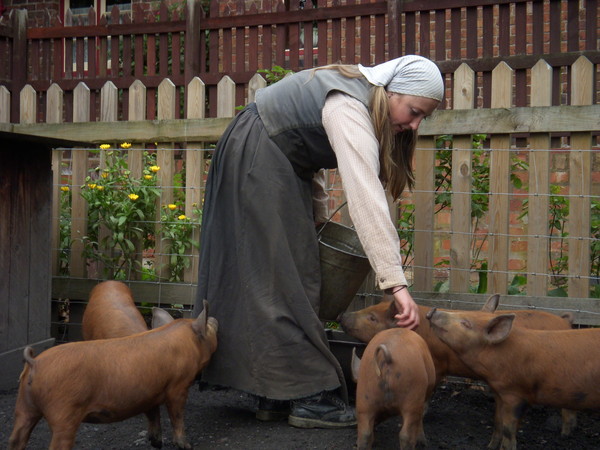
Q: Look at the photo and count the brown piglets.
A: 5